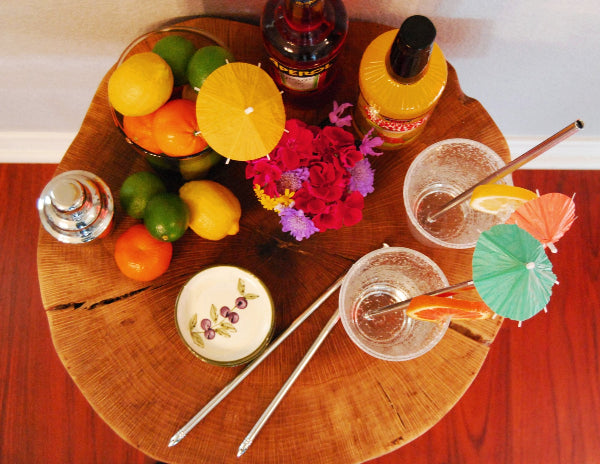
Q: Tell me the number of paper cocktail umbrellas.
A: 3